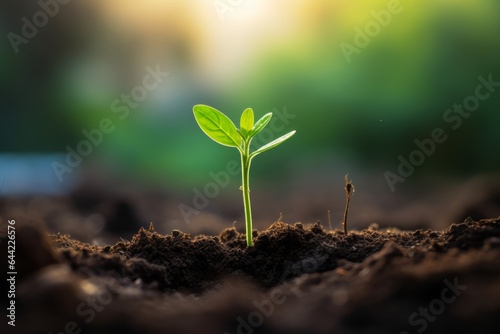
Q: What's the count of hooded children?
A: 0